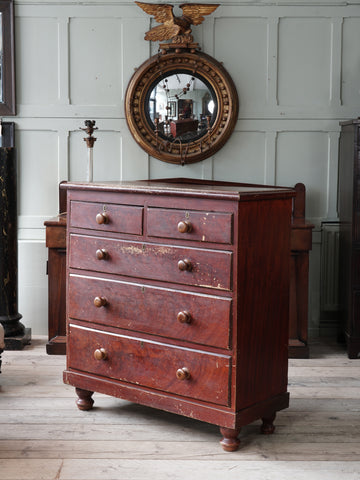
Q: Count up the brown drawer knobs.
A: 8